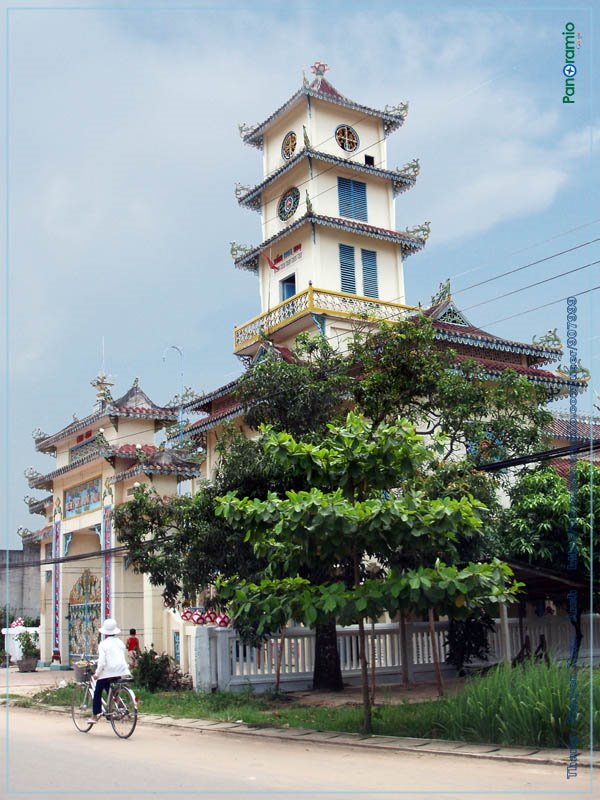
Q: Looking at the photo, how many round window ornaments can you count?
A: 3